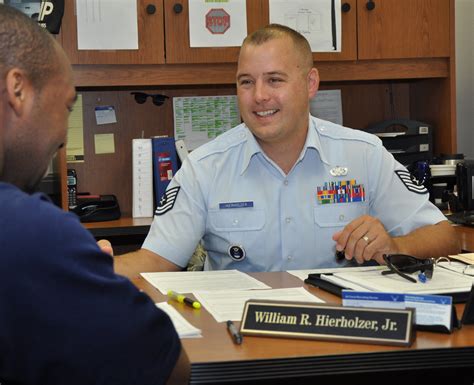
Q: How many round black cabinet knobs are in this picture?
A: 4